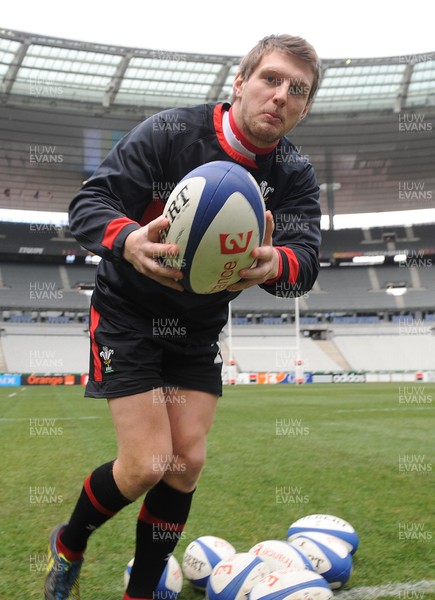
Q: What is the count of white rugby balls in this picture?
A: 8